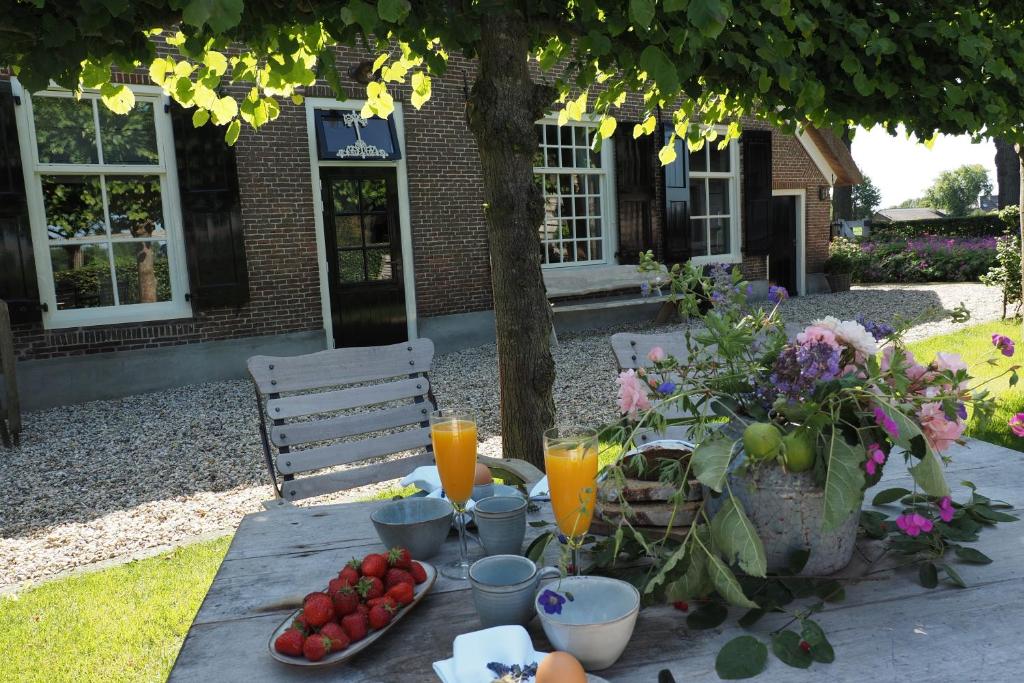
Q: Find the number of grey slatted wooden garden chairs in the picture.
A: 2